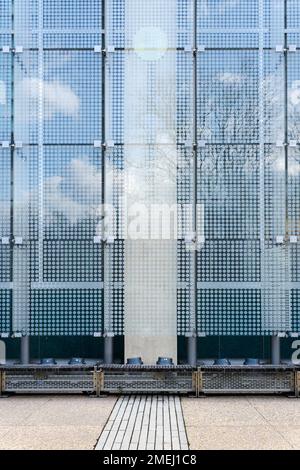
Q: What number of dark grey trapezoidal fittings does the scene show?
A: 6